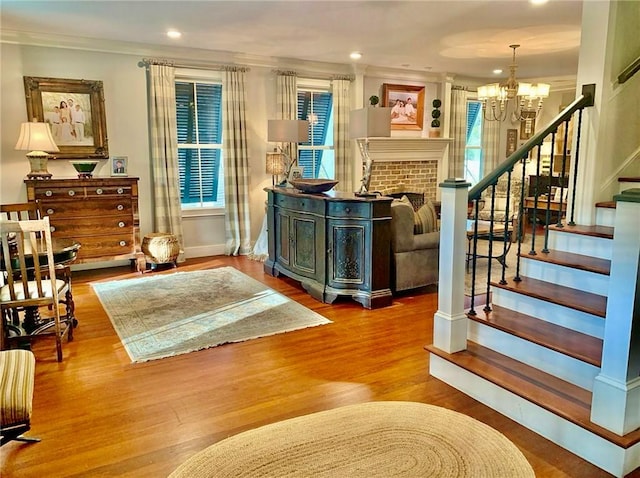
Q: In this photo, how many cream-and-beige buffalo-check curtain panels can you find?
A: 6